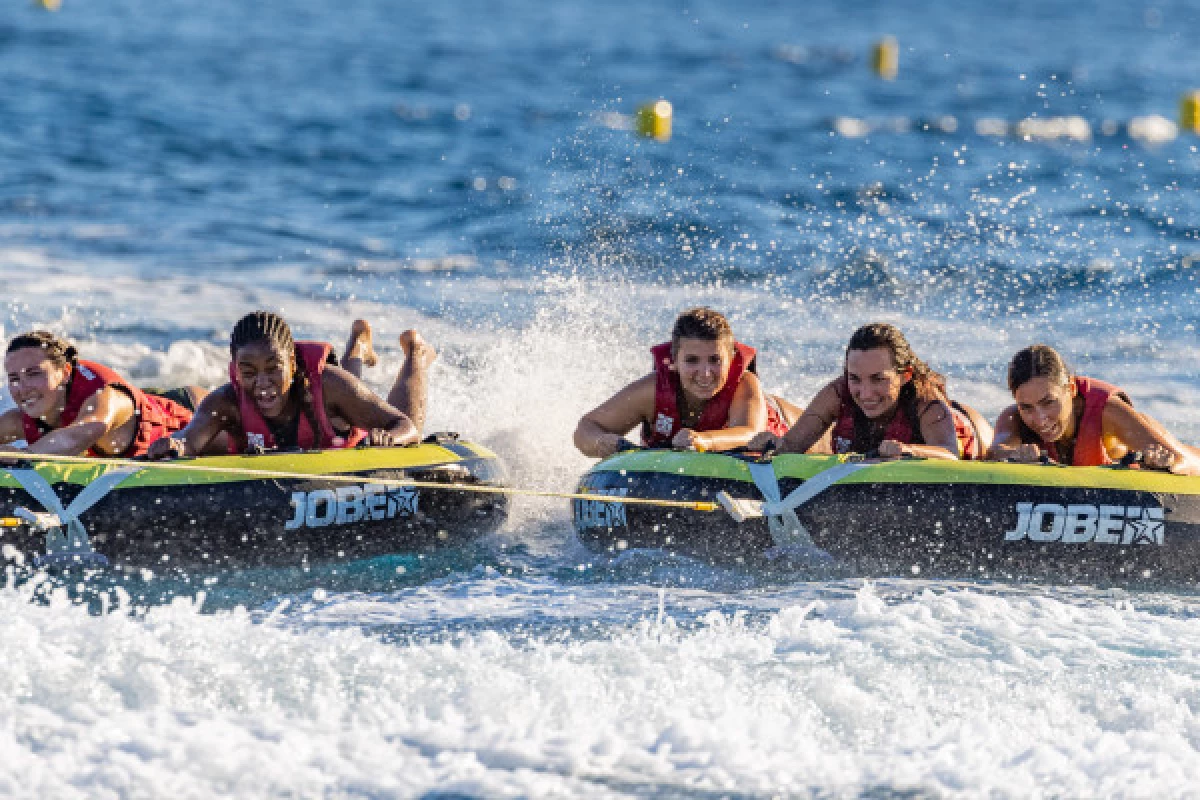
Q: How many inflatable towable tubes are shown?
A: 2